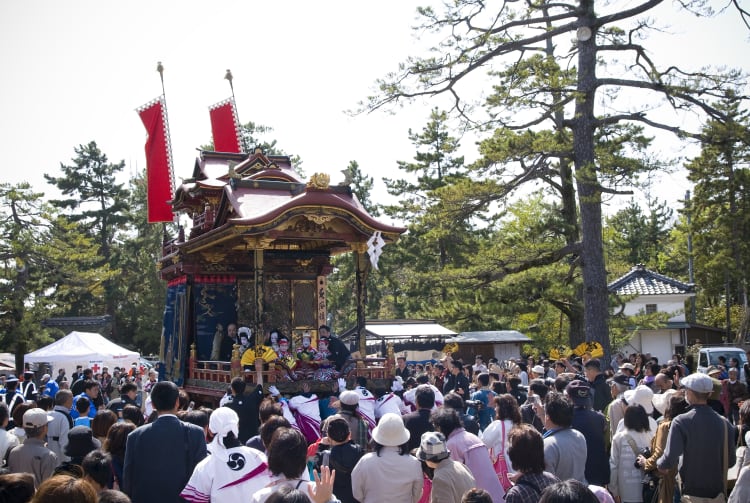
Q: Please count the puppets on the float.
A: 5